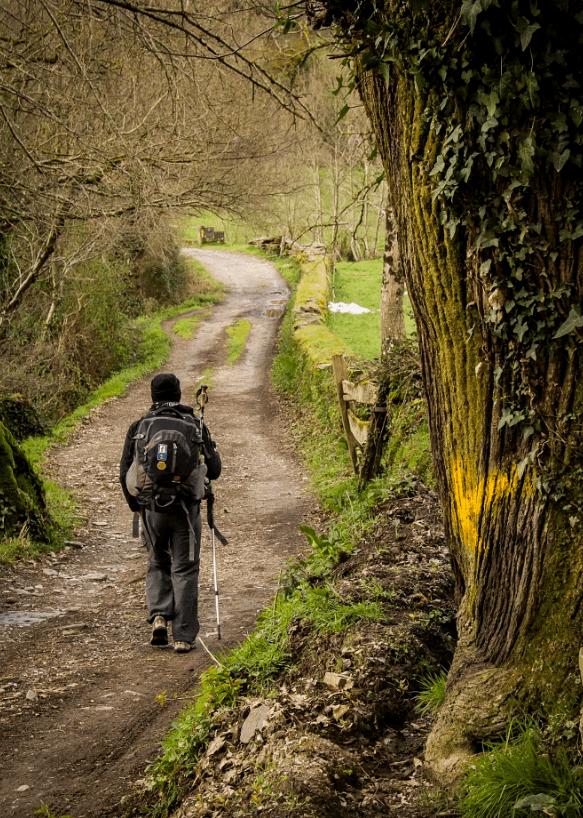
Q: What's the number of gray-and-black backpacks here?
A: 1